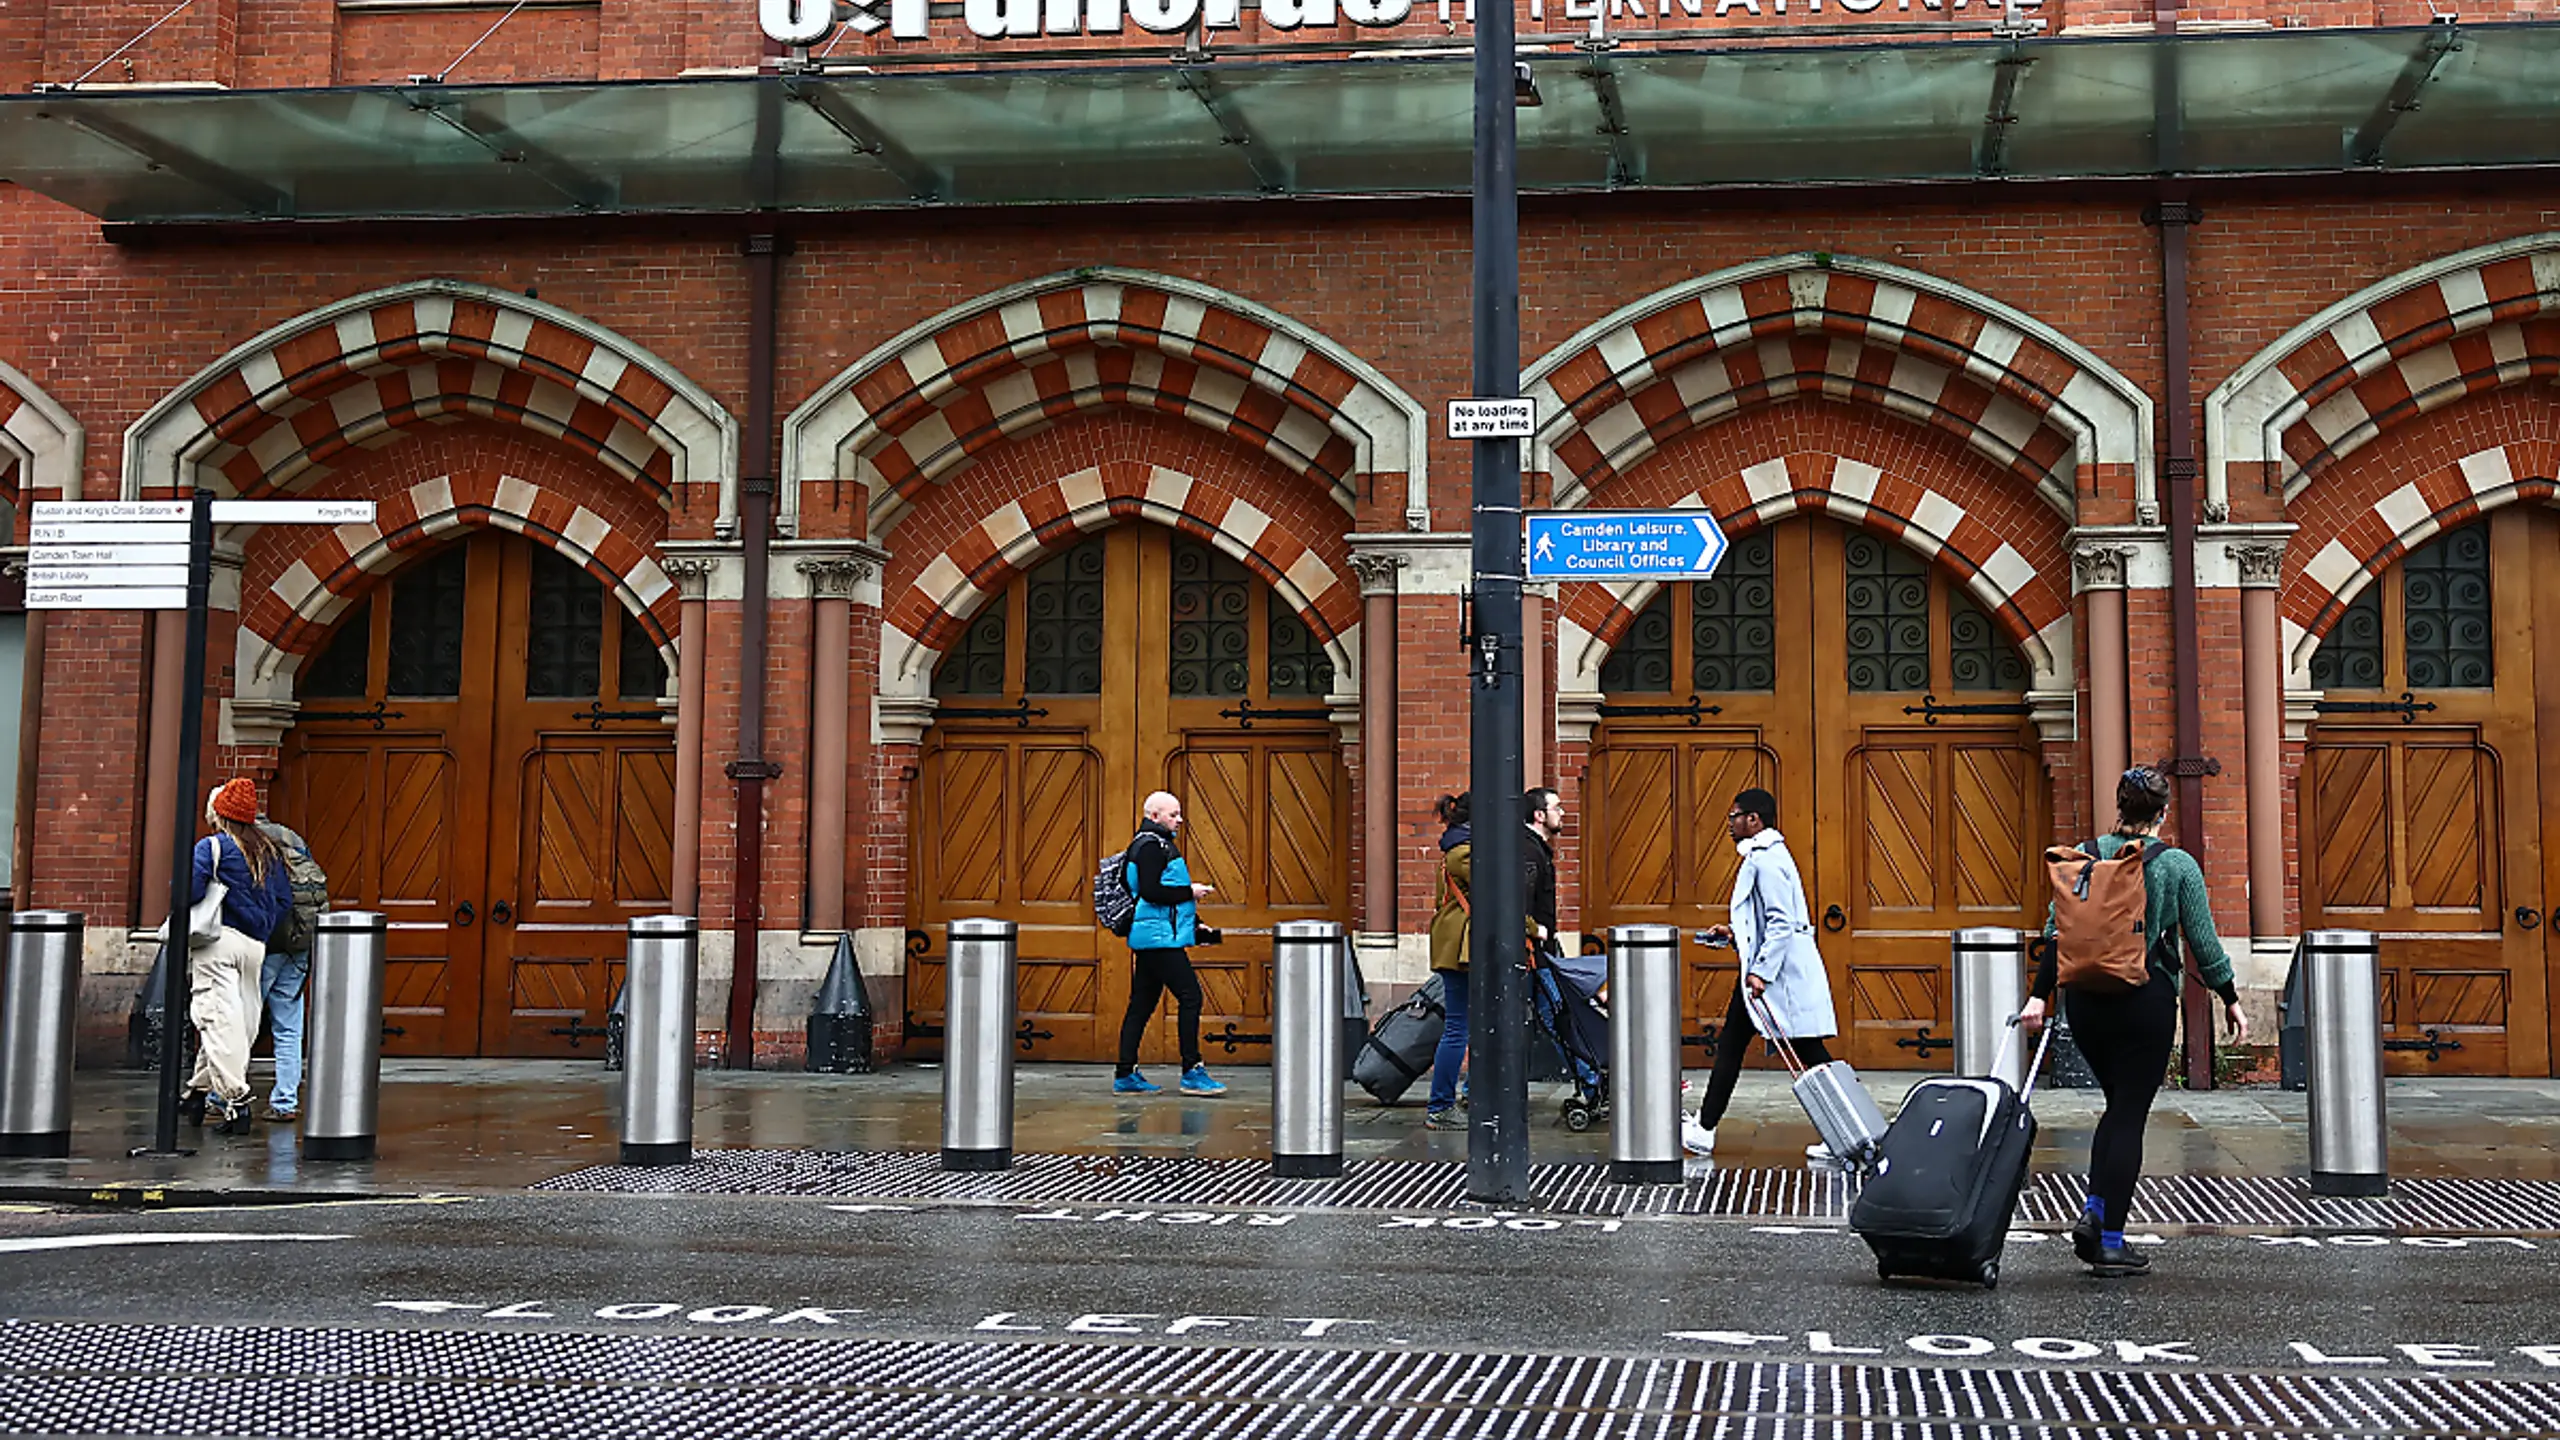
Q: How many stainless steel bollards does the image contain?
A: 8